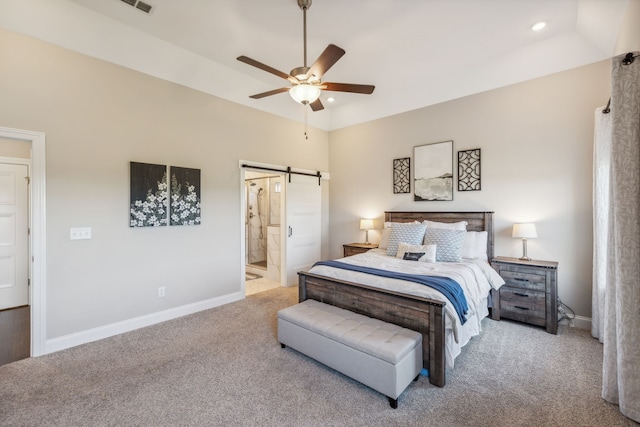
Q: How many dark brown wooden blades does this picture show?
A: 5